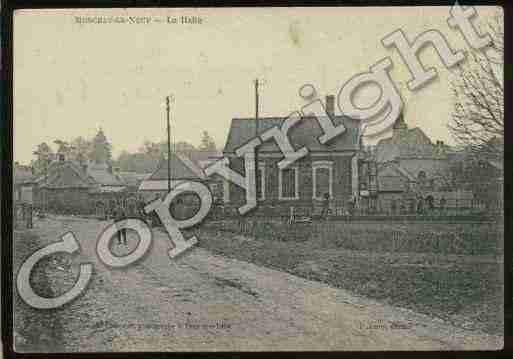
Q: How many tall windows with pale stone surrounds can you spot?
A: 3